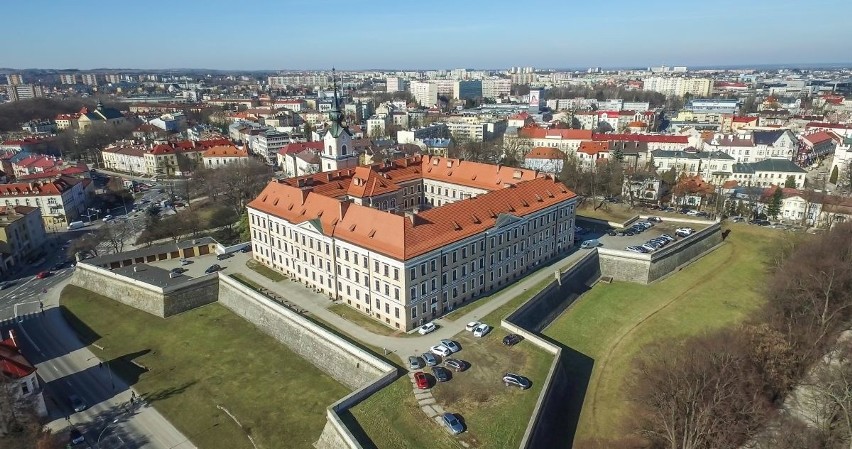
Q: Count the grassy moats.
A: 2